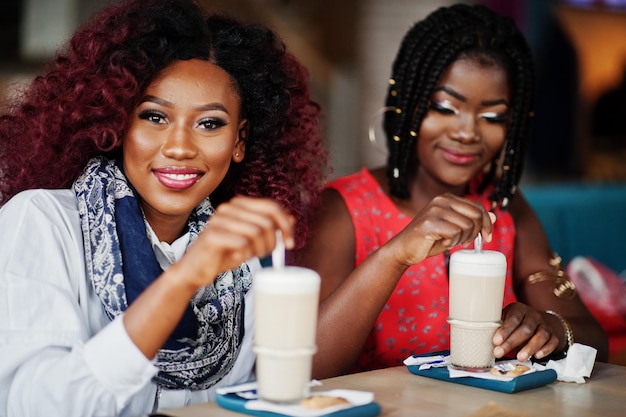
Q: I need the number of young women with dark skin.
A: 2